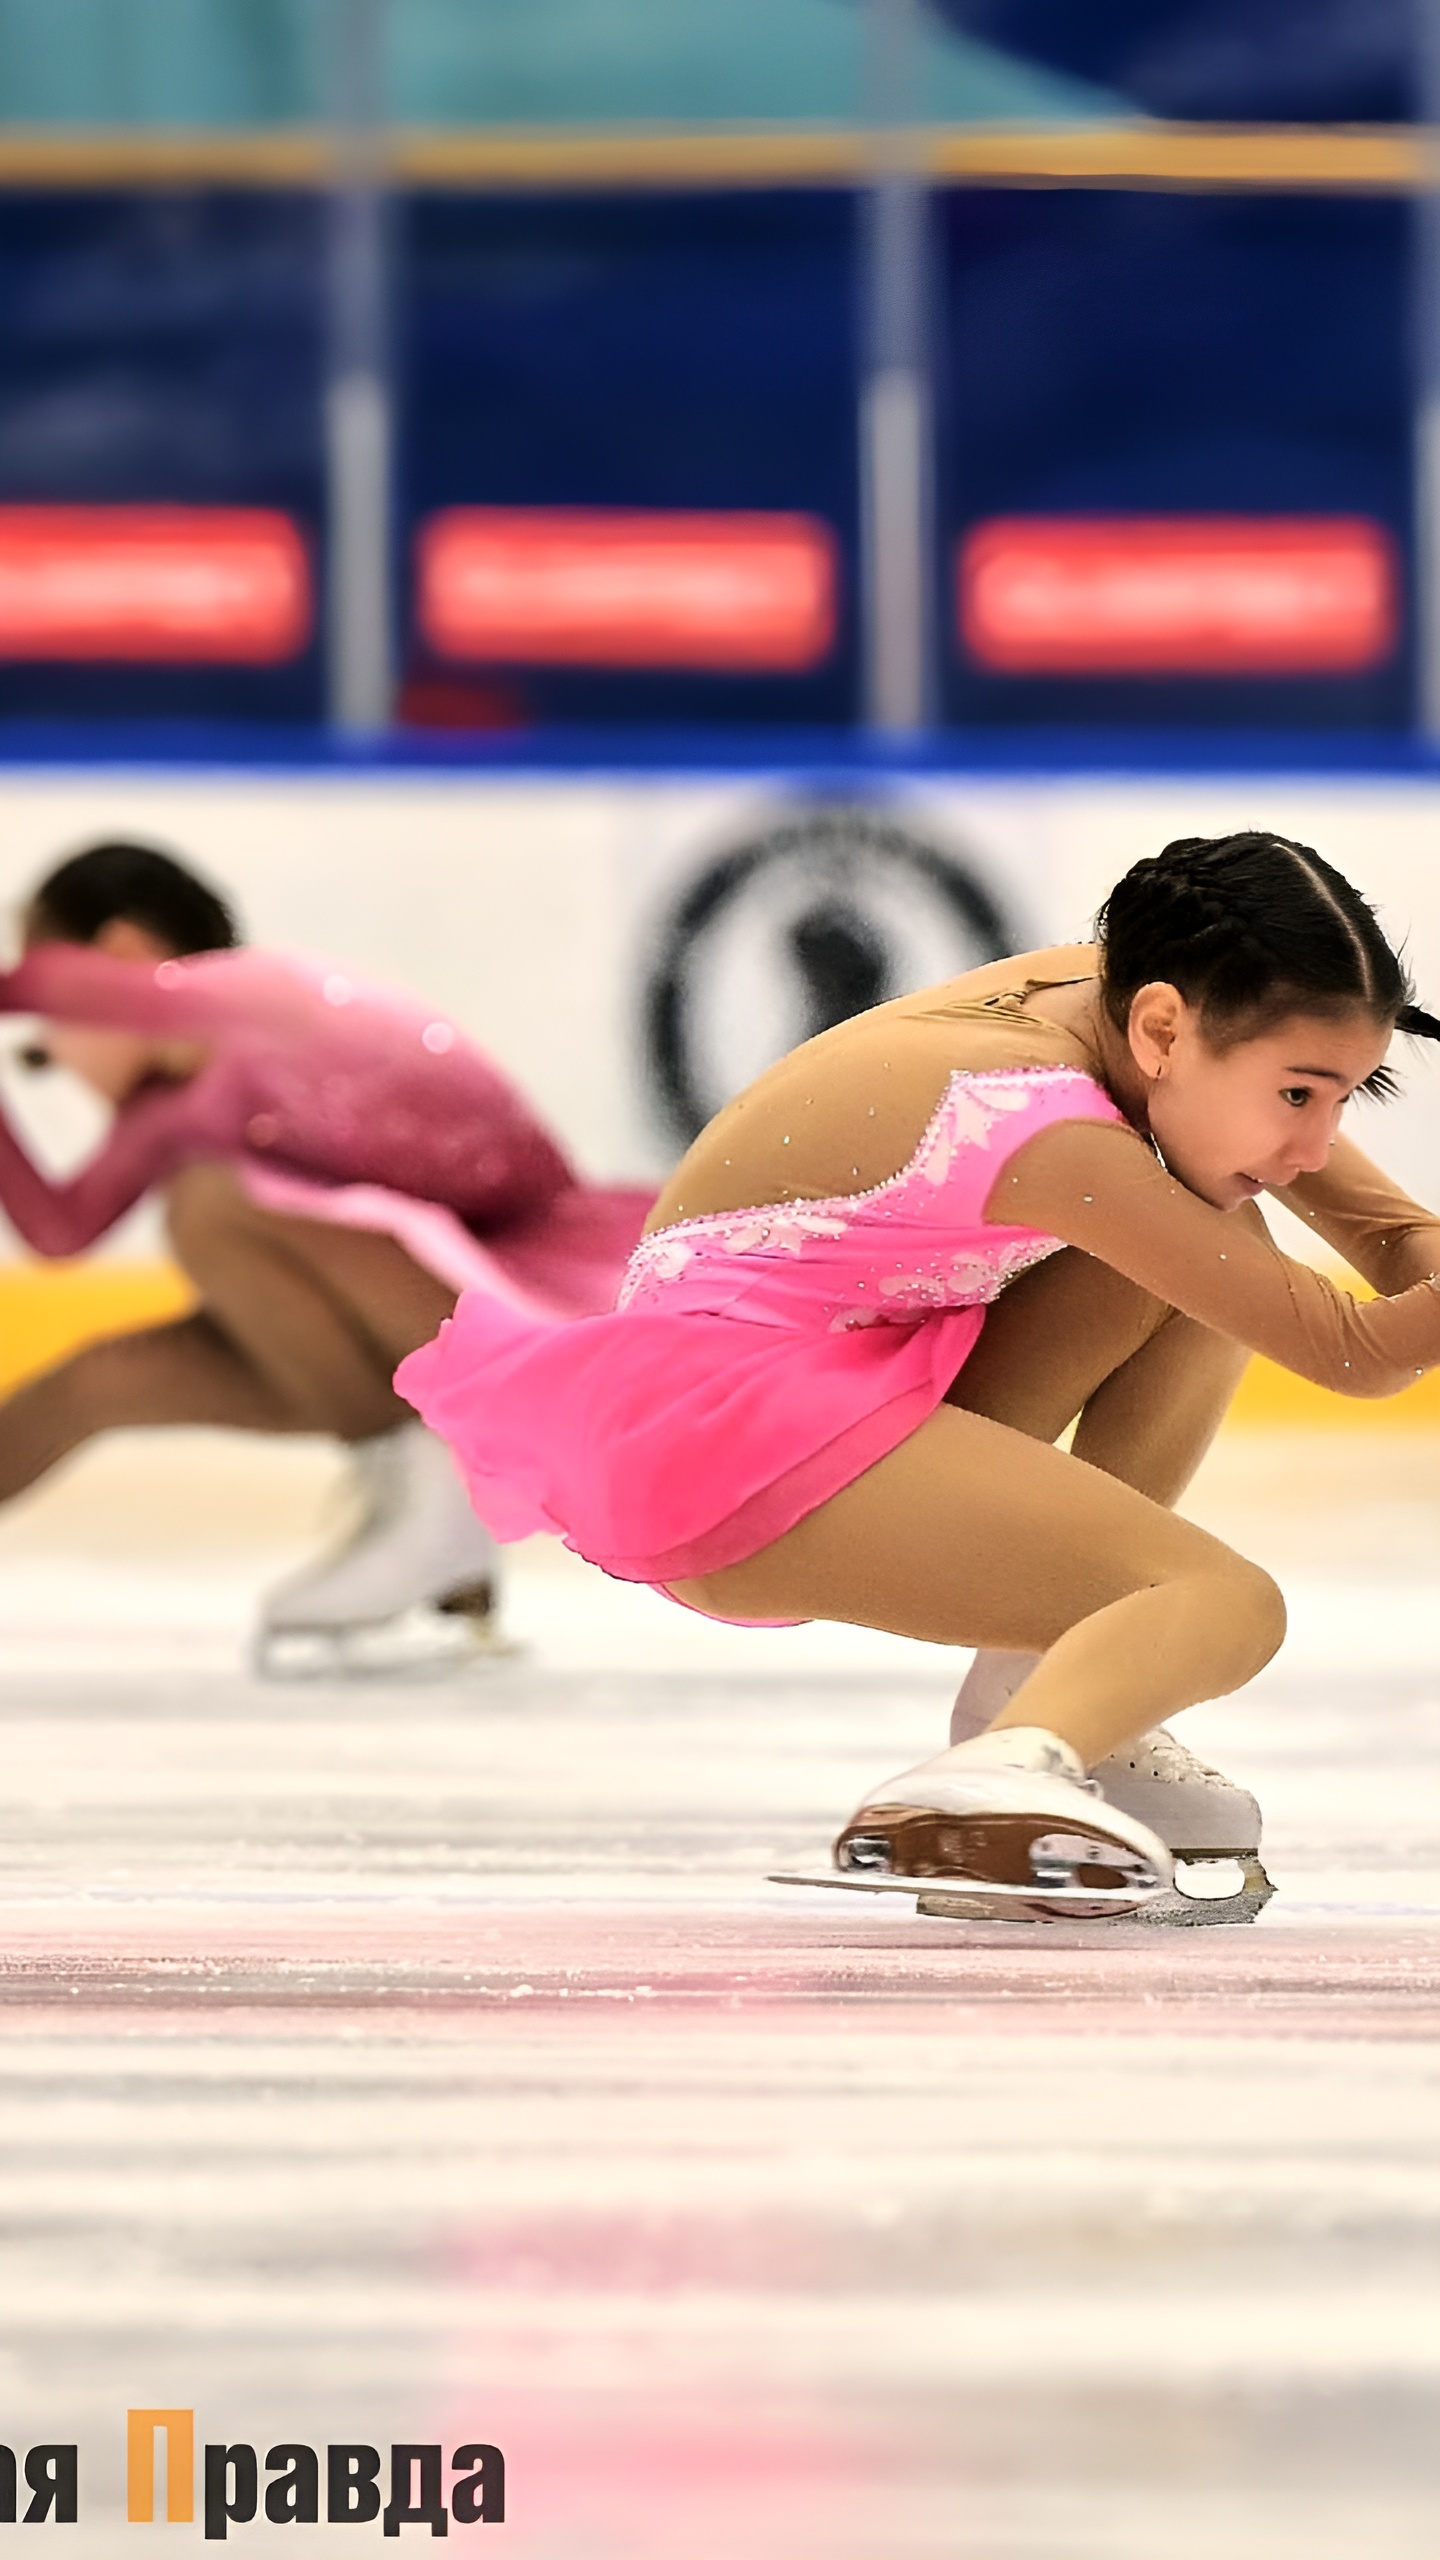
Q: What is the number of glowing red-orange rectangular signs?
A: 3